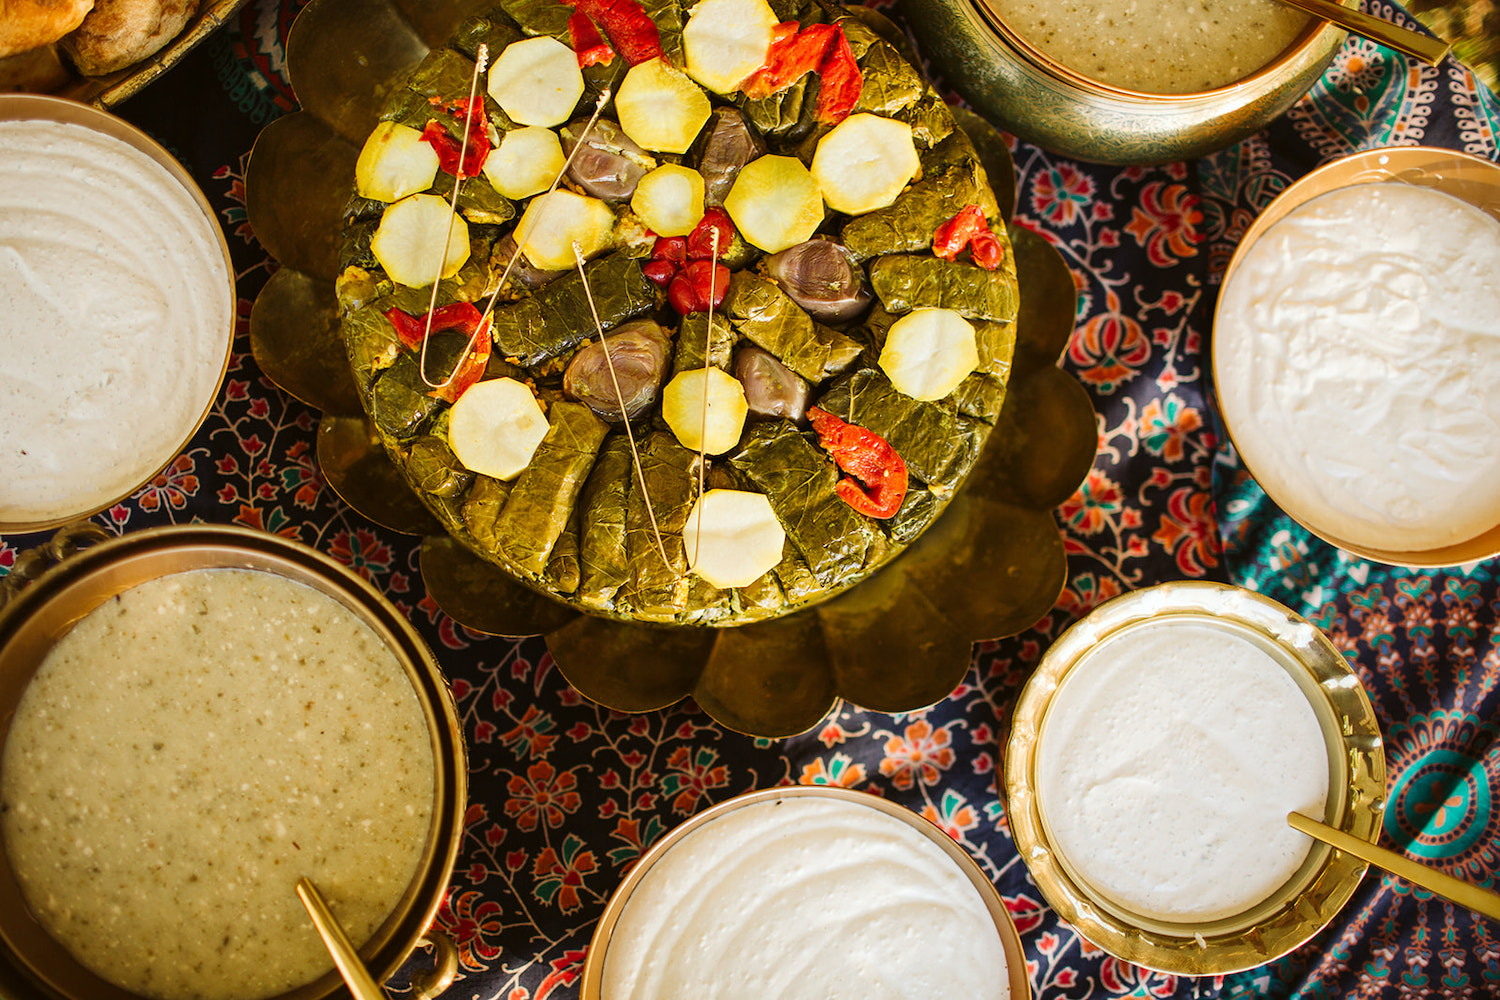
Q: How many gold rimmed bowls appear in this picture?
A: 6